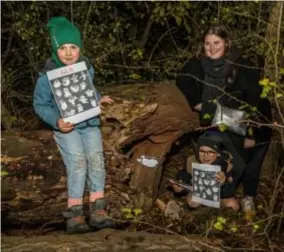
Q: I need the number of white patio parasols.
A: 0